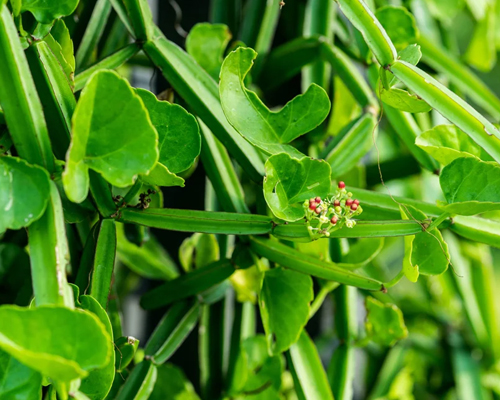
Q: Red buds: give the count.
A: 10